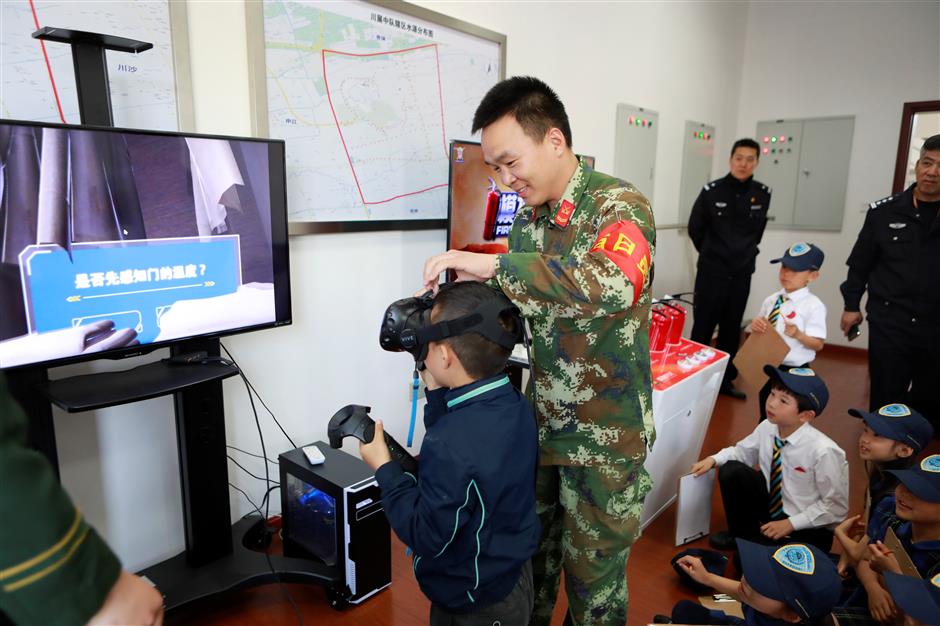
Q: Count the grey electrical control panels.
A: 3